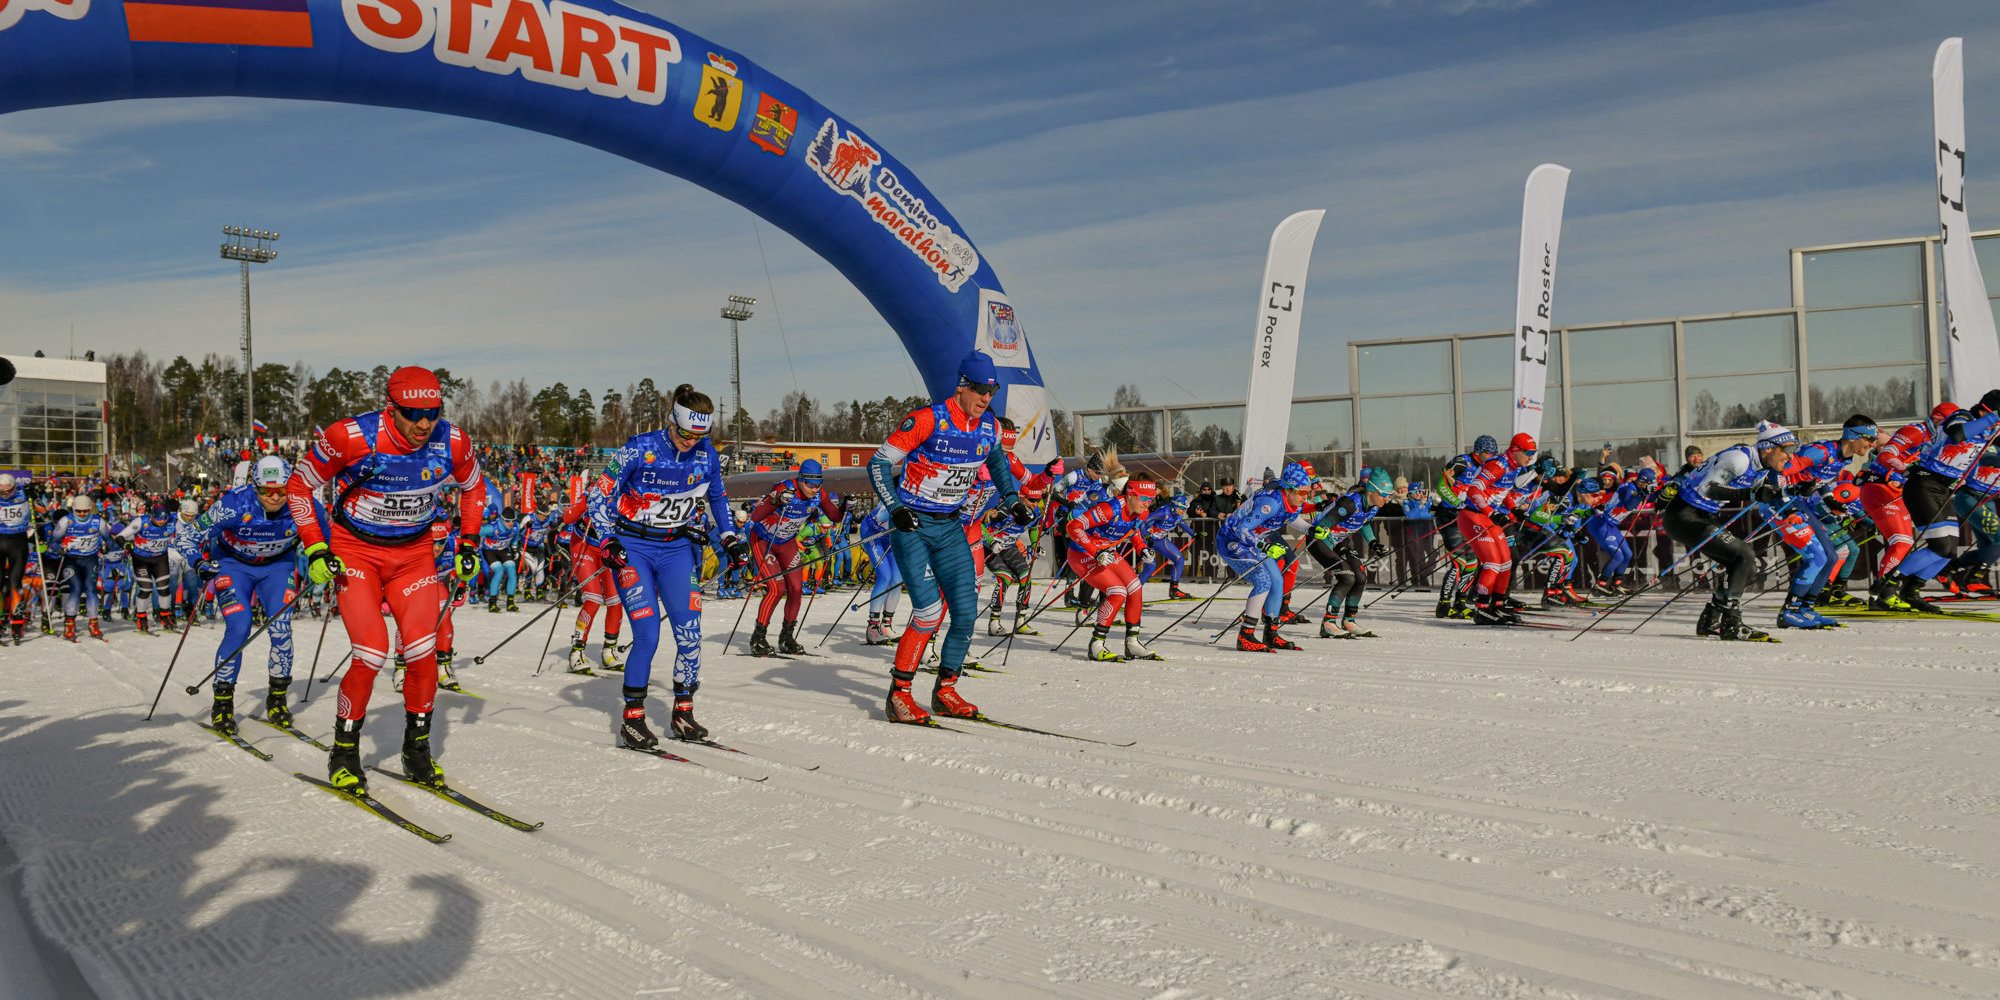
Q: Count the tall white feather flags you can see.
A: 3